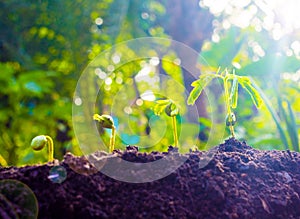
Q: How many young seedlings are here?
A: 4